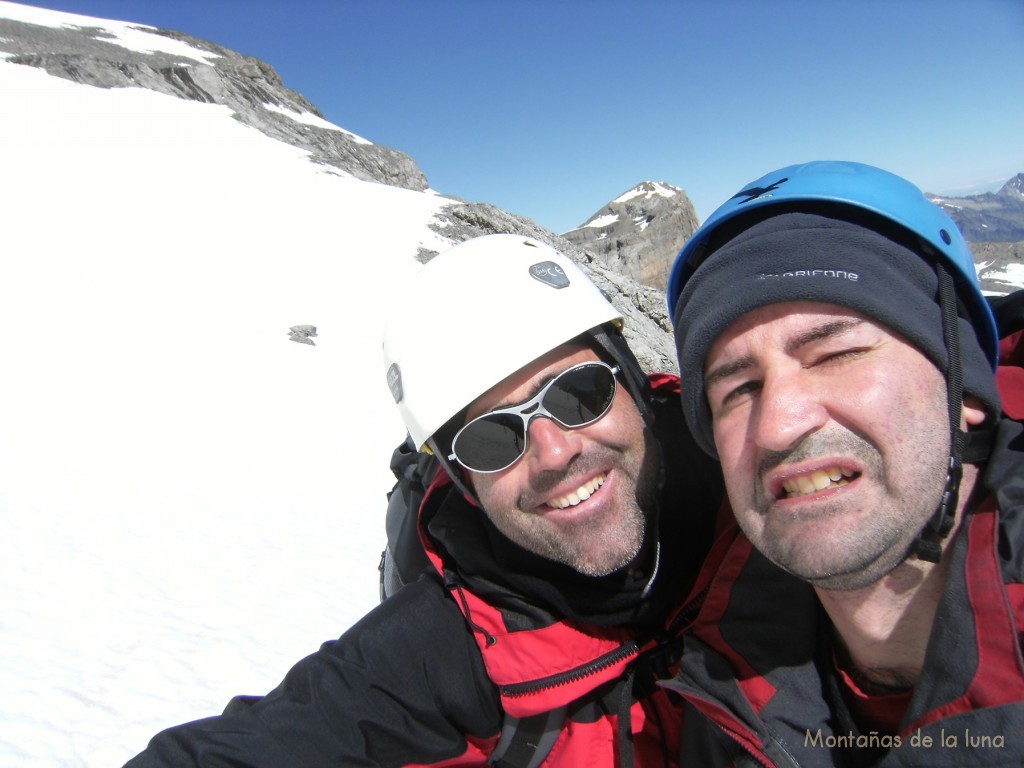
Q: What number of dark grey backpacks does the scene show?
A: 1